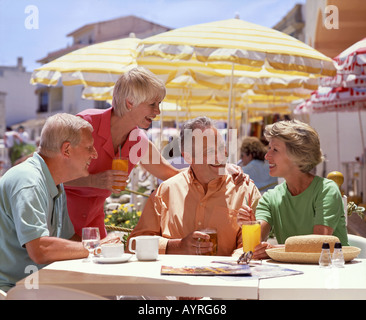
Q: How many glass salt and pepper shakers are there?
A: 2